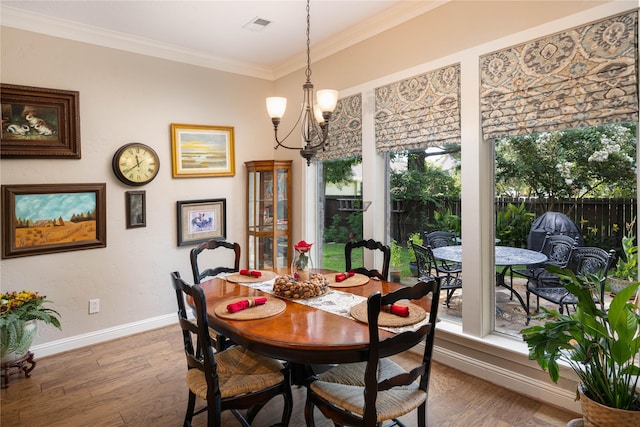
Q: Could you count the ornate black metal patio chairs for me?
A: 4